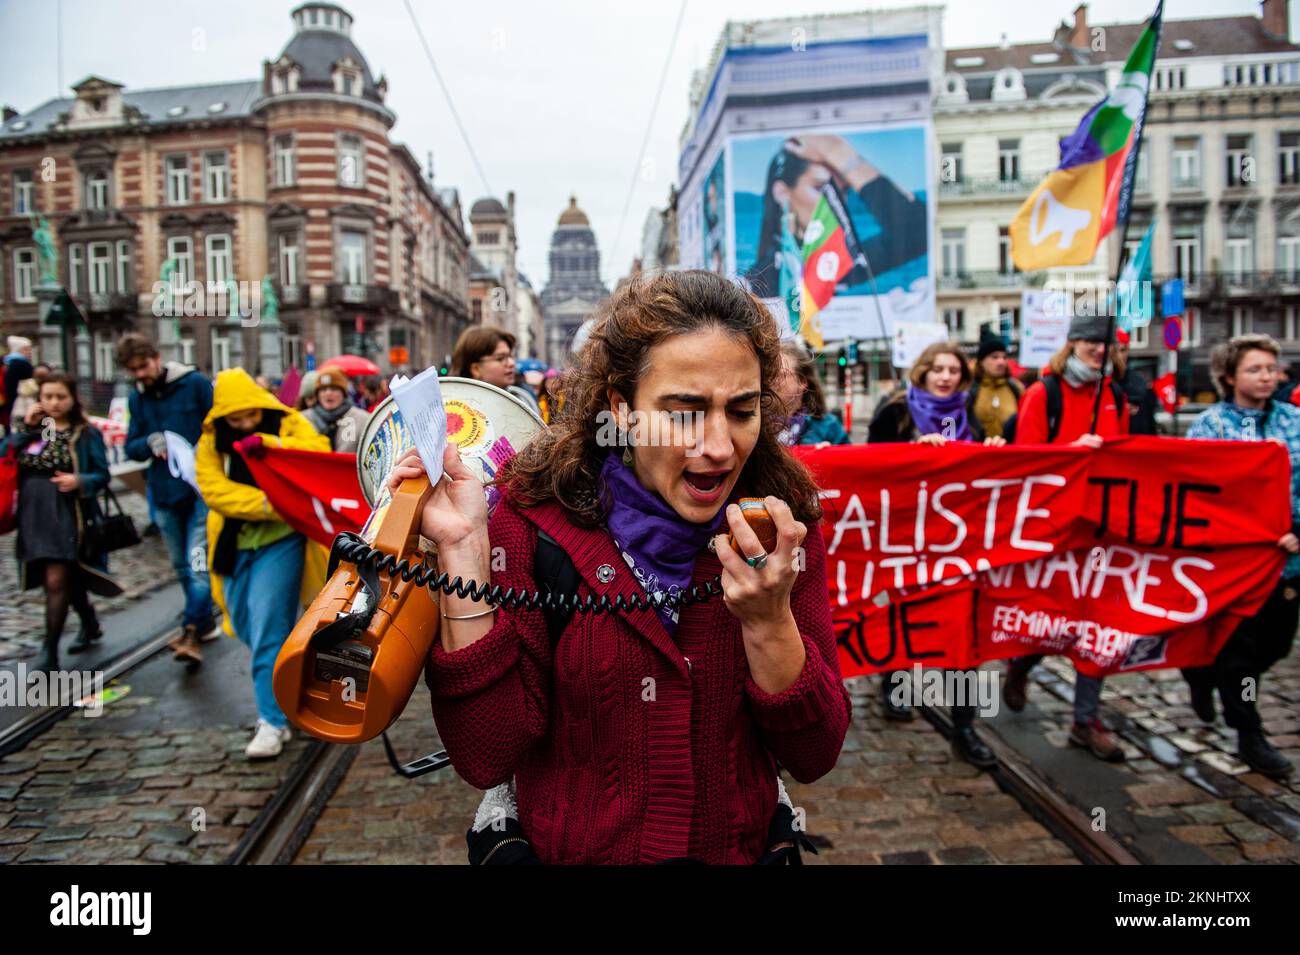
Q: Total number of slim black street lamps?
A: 0